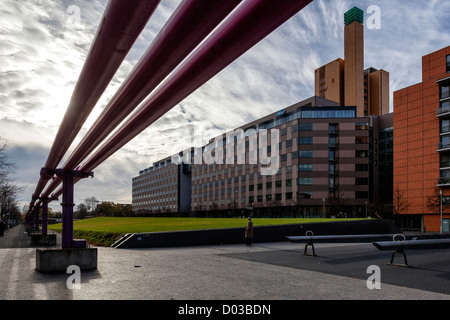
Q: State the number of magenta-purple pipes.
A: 3